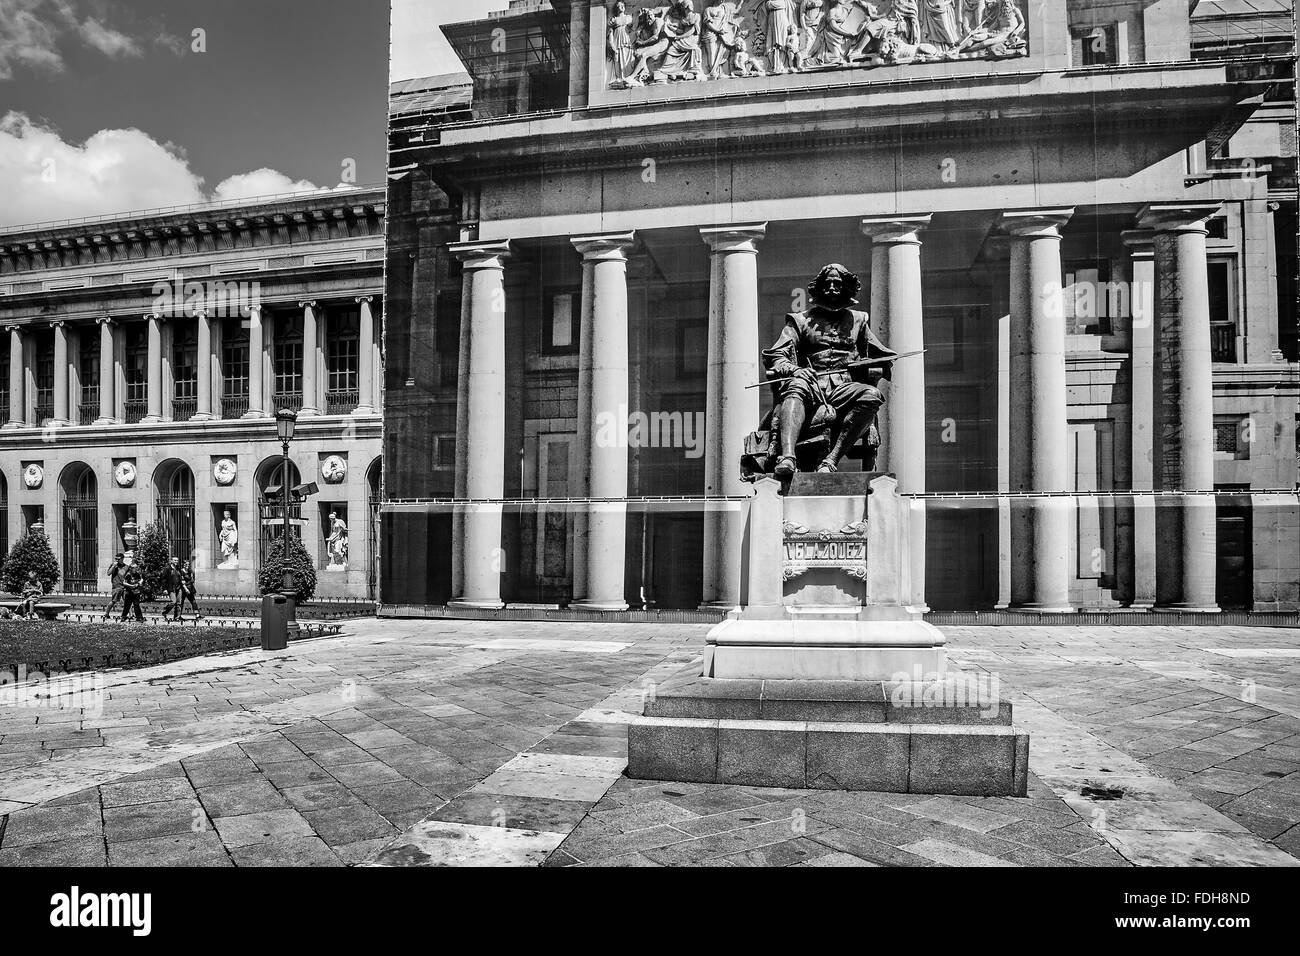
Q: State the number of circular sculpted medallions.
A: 4